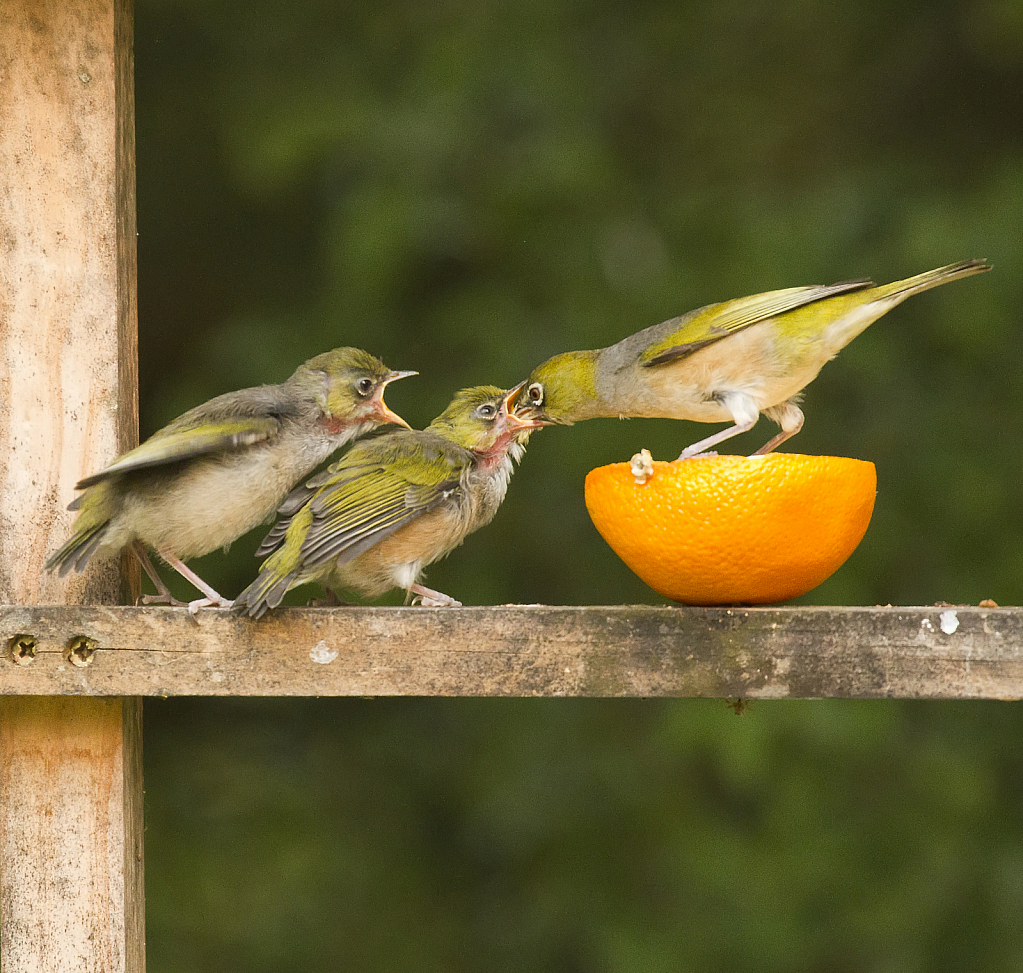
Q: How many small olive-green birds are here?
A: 3